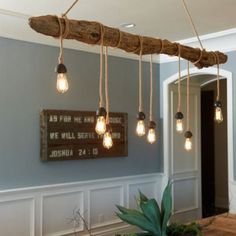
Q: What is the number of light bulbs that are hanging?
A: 8